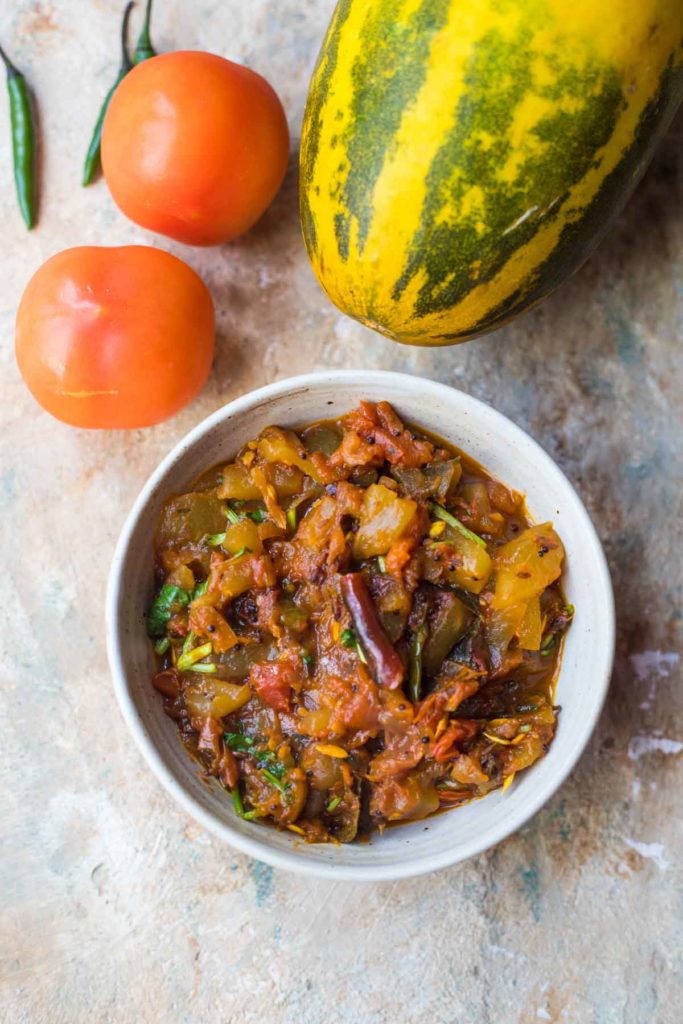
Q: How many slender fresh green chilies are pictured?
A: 3